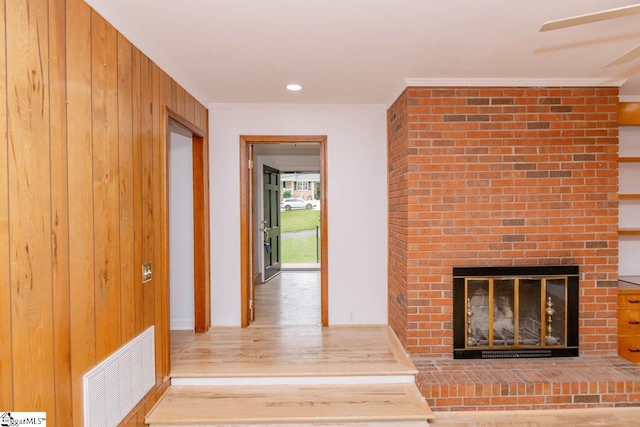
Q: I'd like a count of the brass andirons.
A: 2